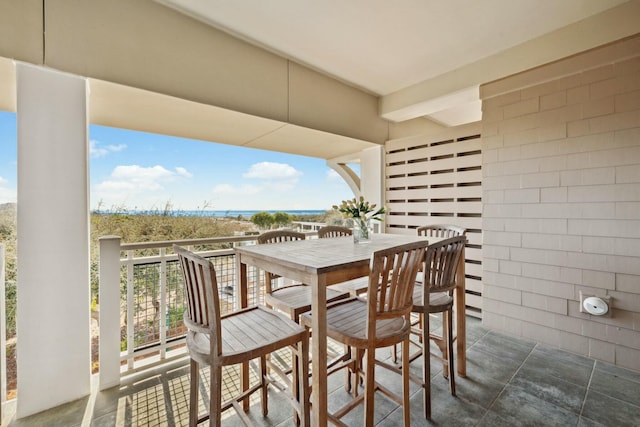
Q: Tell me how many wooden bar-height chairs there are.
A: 6